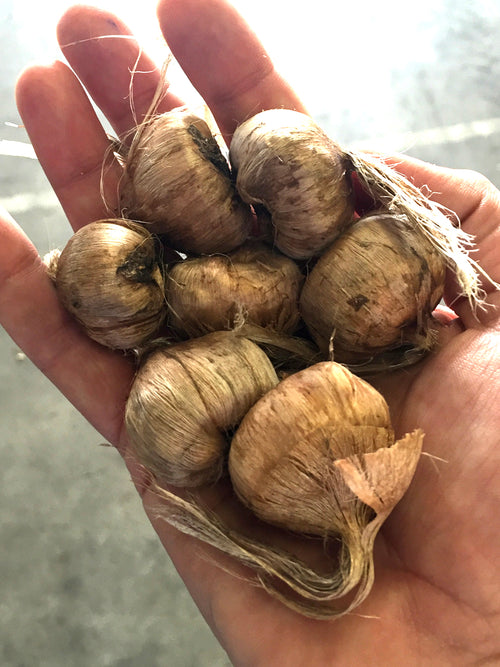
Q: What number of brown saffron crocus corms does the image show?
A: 7